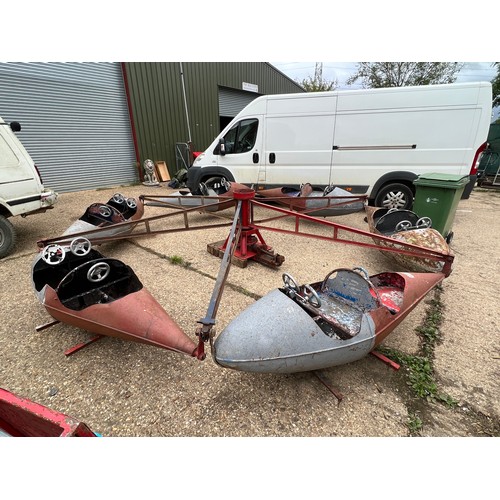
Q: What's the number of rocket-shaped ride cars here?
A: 6